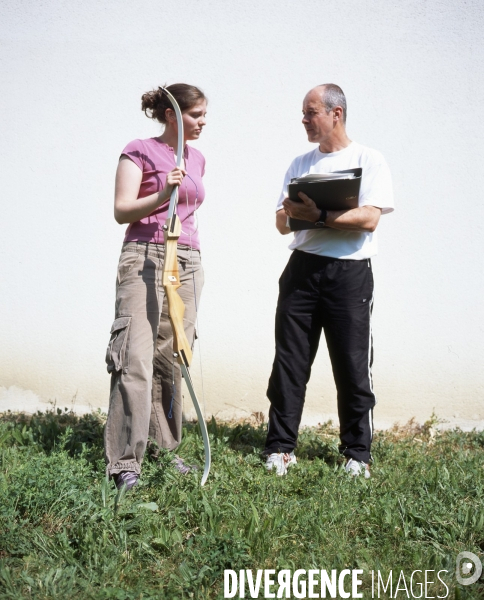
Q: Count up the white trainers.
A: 2